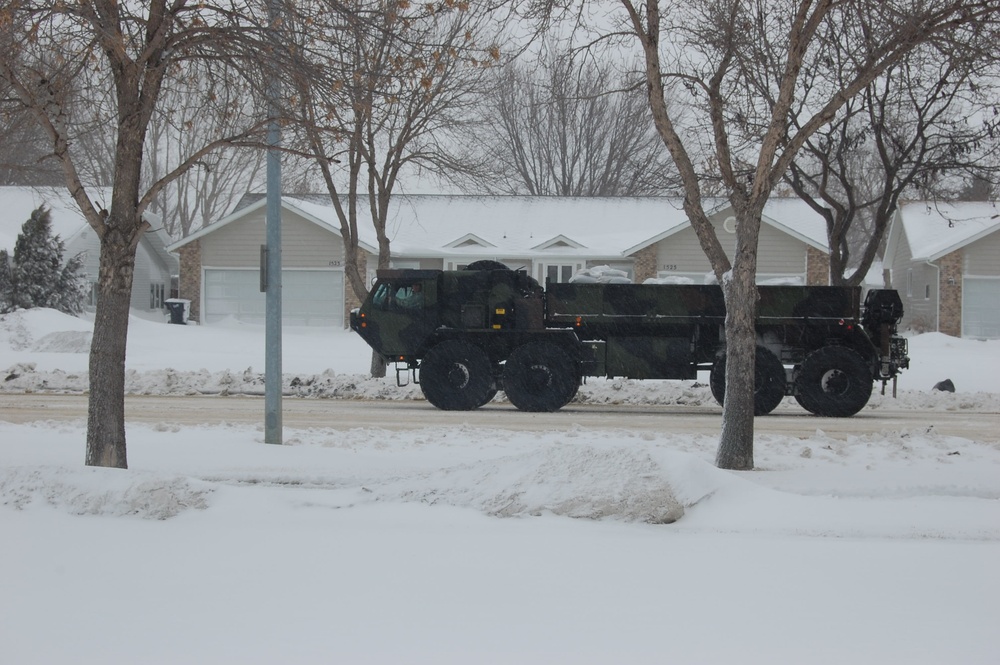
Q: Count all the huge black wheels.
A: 4